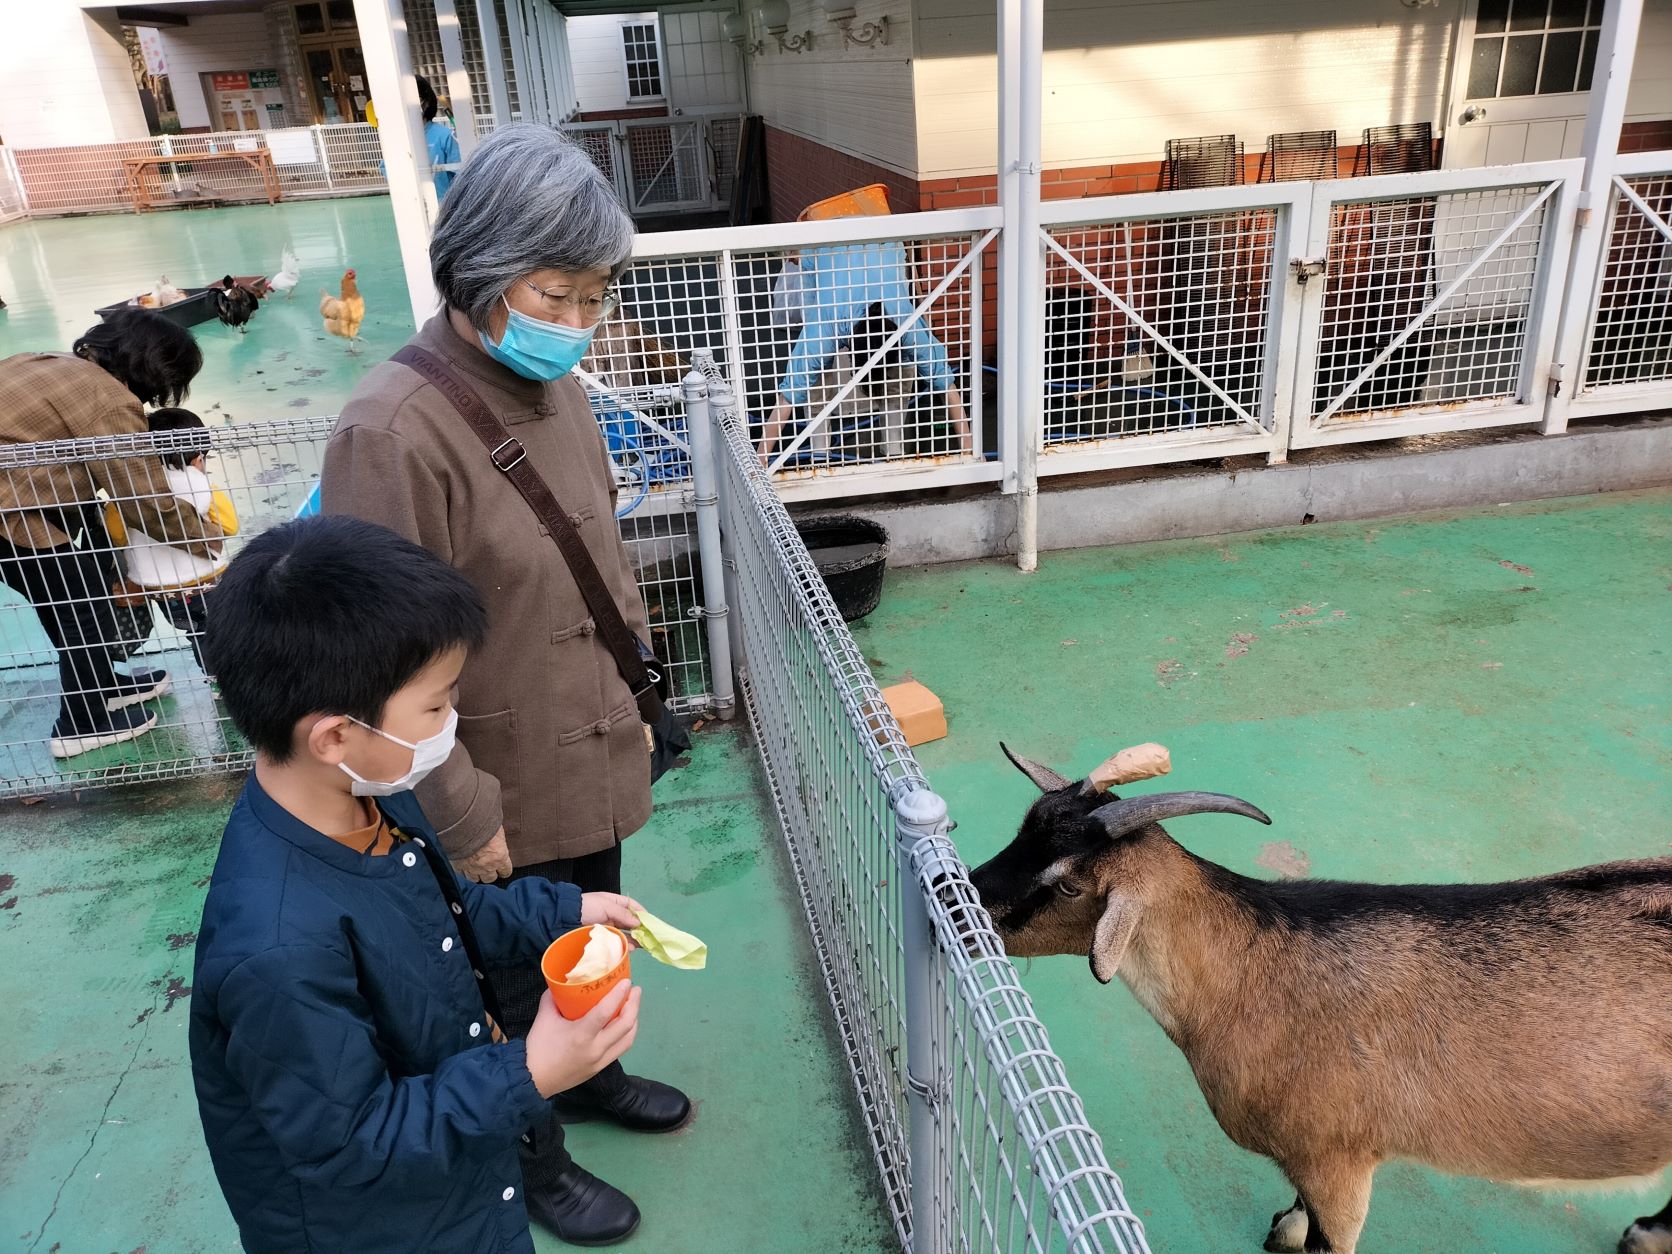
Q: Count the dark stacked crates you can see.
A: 3